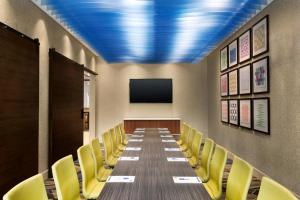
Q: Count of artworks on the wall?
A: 12